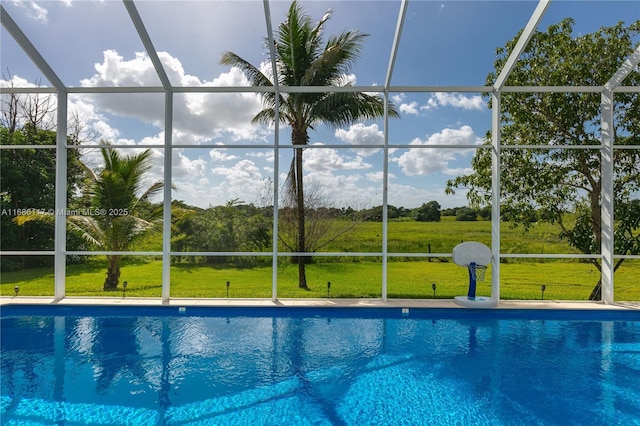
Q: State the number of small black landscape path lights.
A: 6